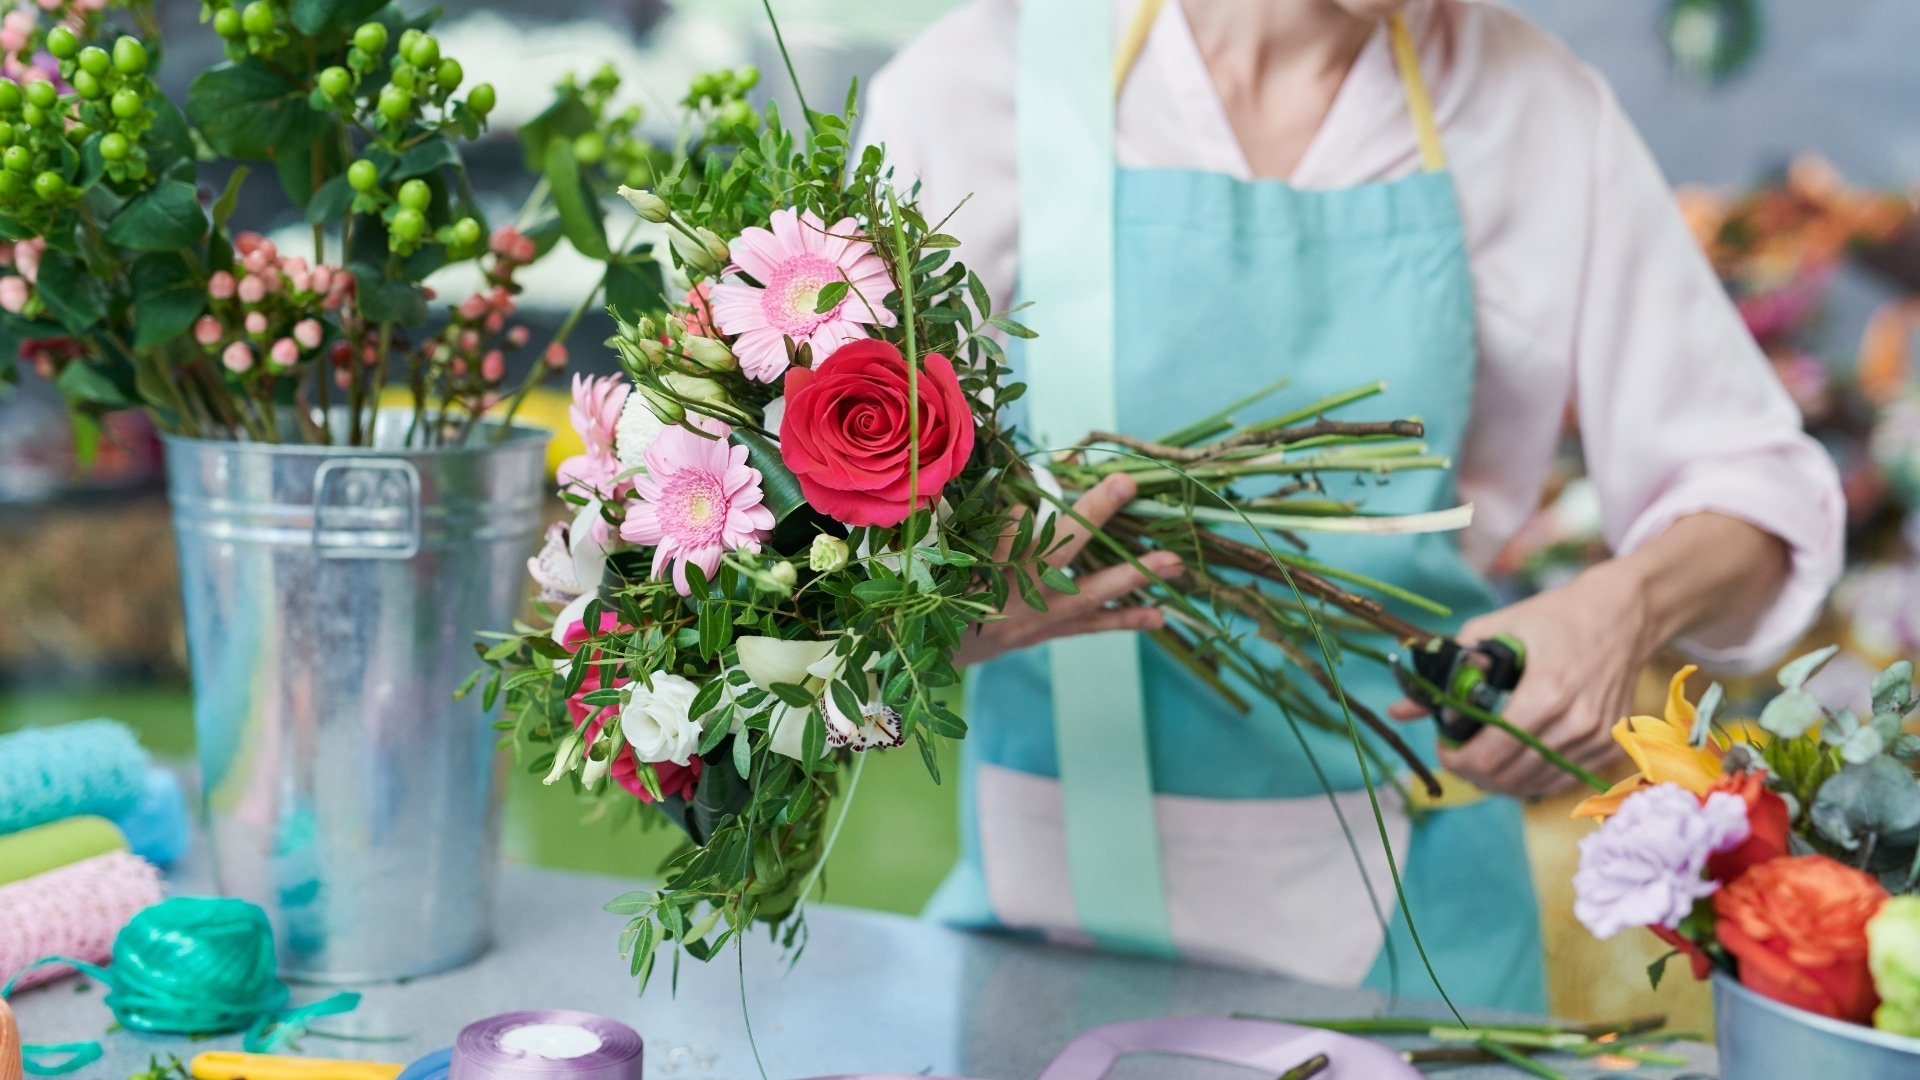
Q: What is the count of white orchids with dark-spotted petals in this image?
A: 2